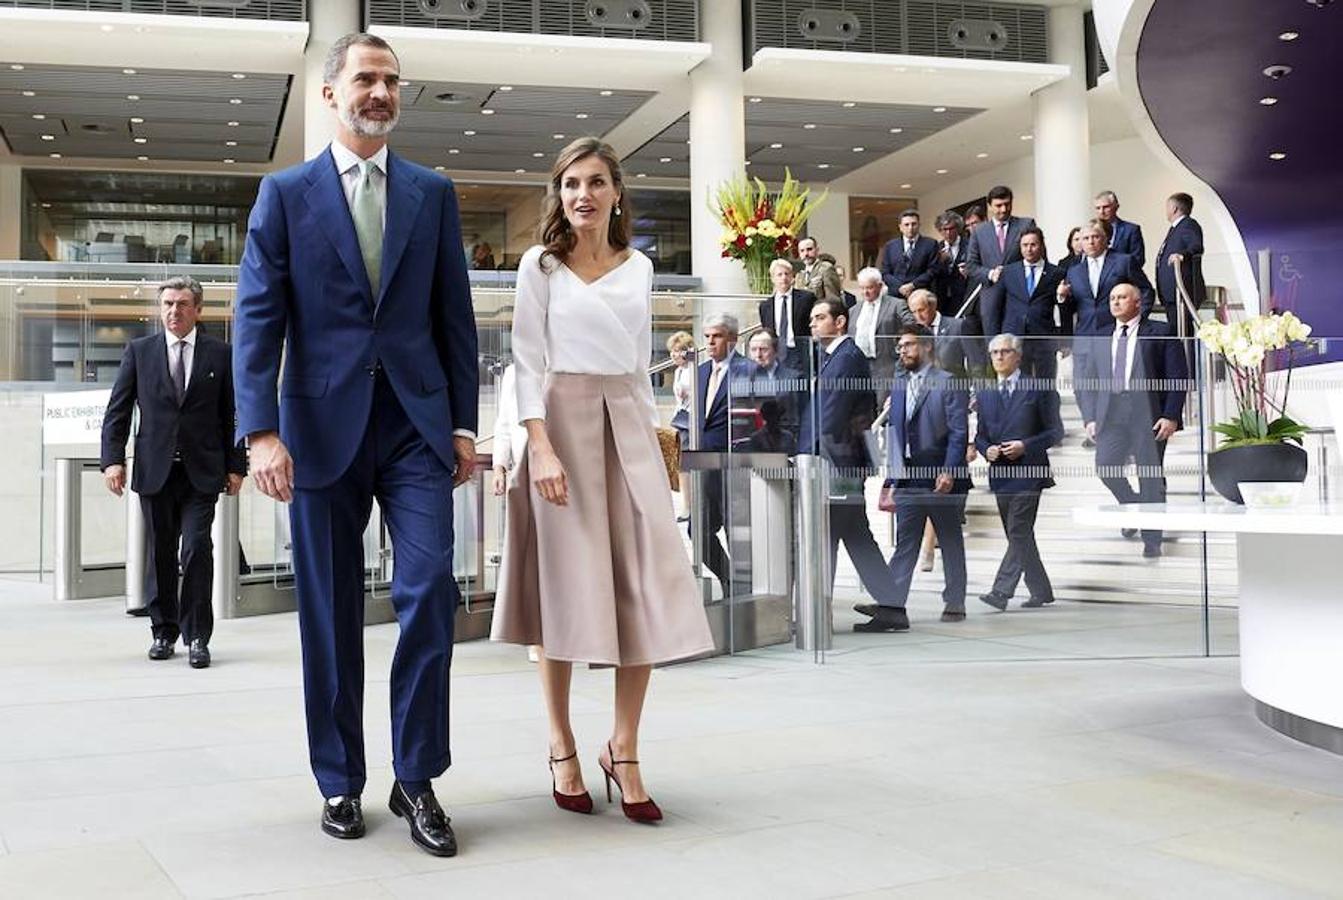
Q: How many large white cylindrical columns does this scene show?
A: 3